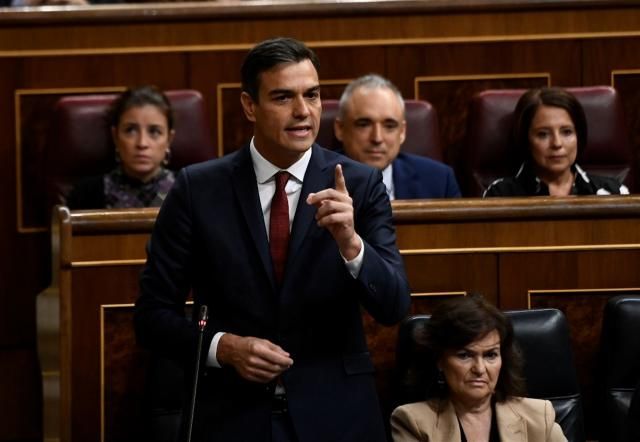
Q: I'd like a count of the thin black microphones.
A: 1